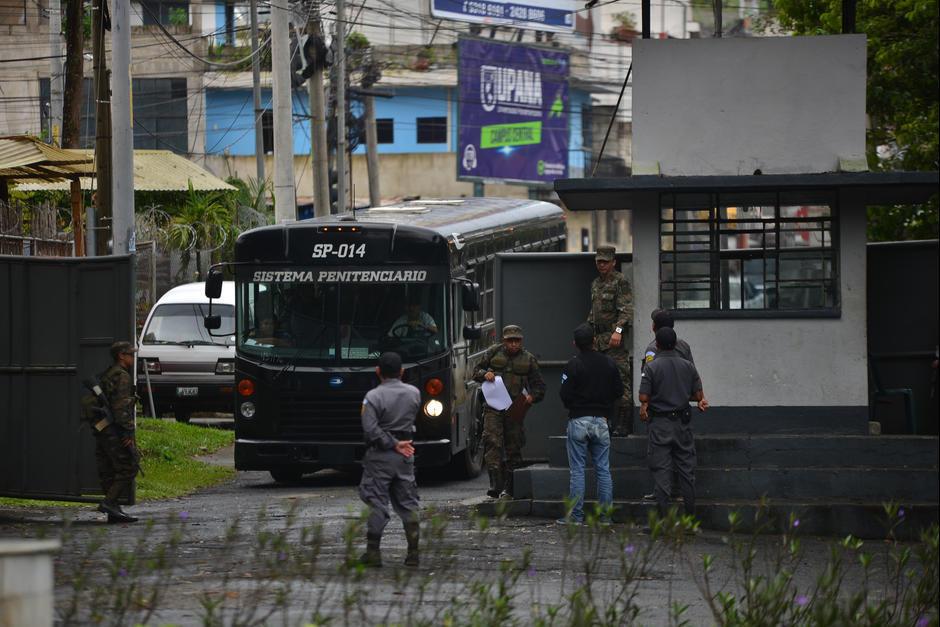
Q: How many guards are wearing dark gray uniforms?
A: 3